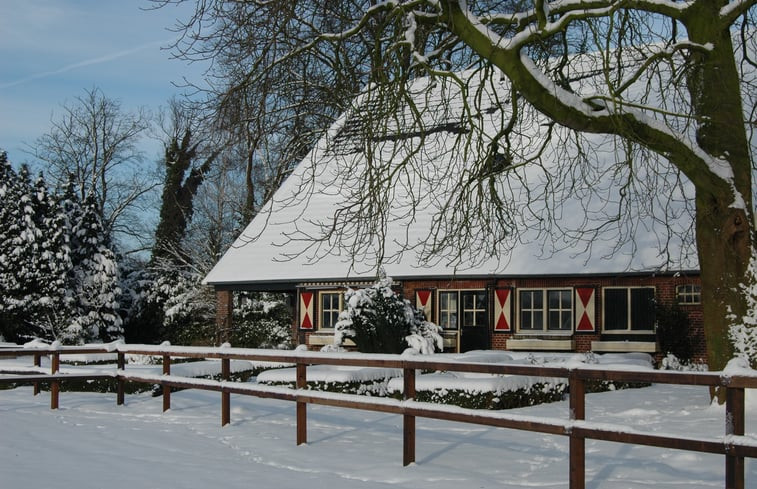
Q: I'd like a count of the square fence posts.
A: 9